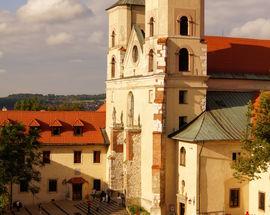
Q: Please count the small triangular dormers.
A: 4